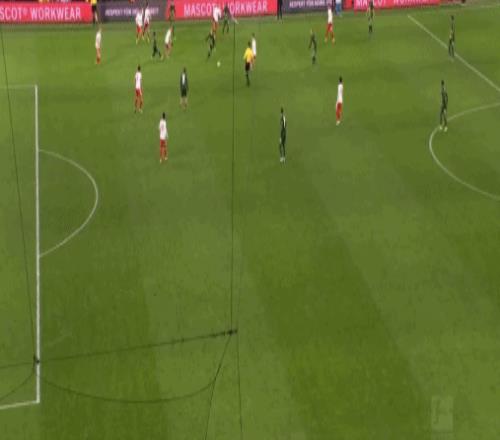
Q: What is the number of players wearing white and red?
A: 10